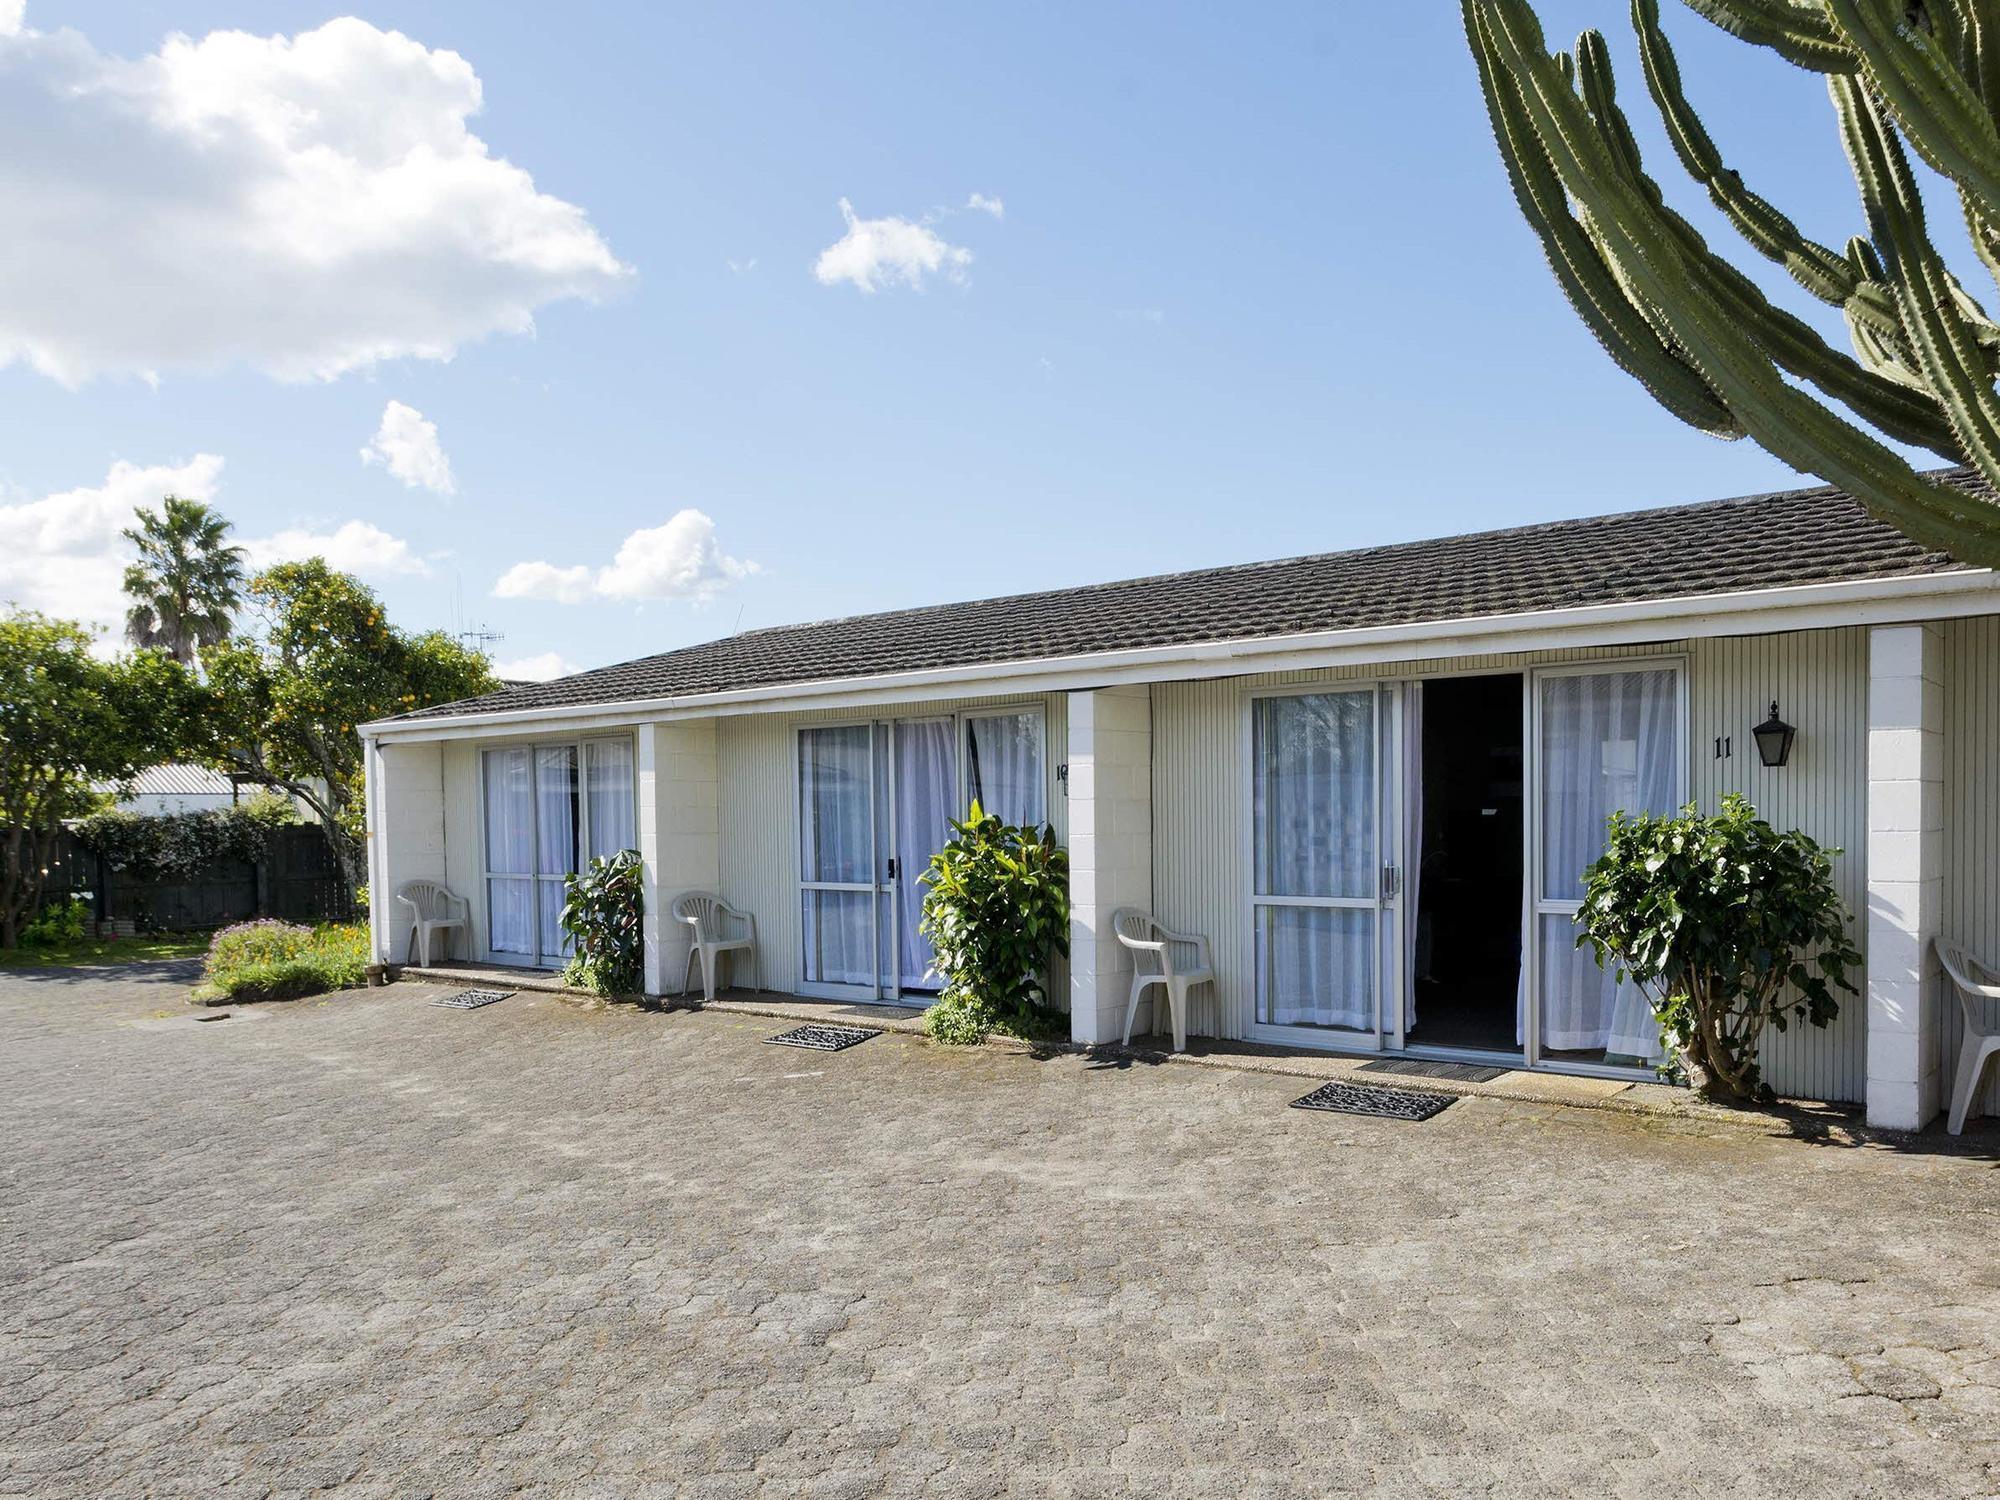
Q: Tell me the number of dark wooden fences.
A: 1